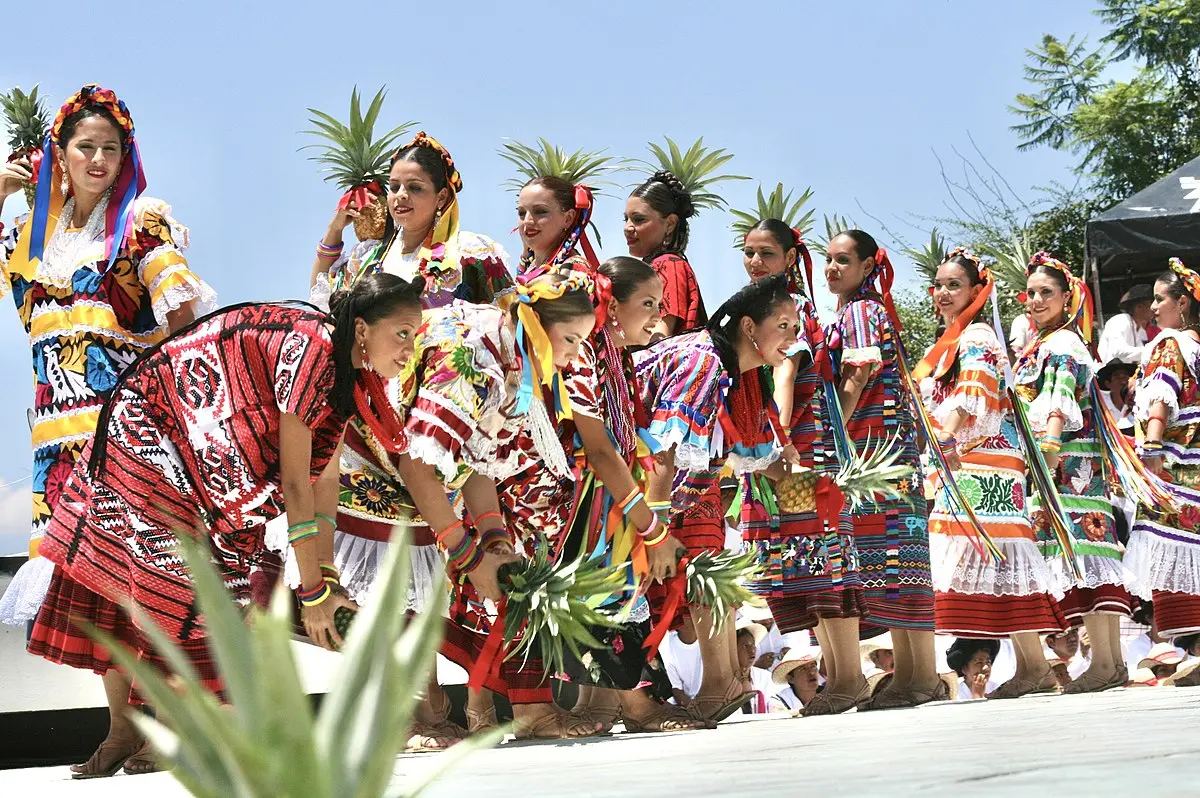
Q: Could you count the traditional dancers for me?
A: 13